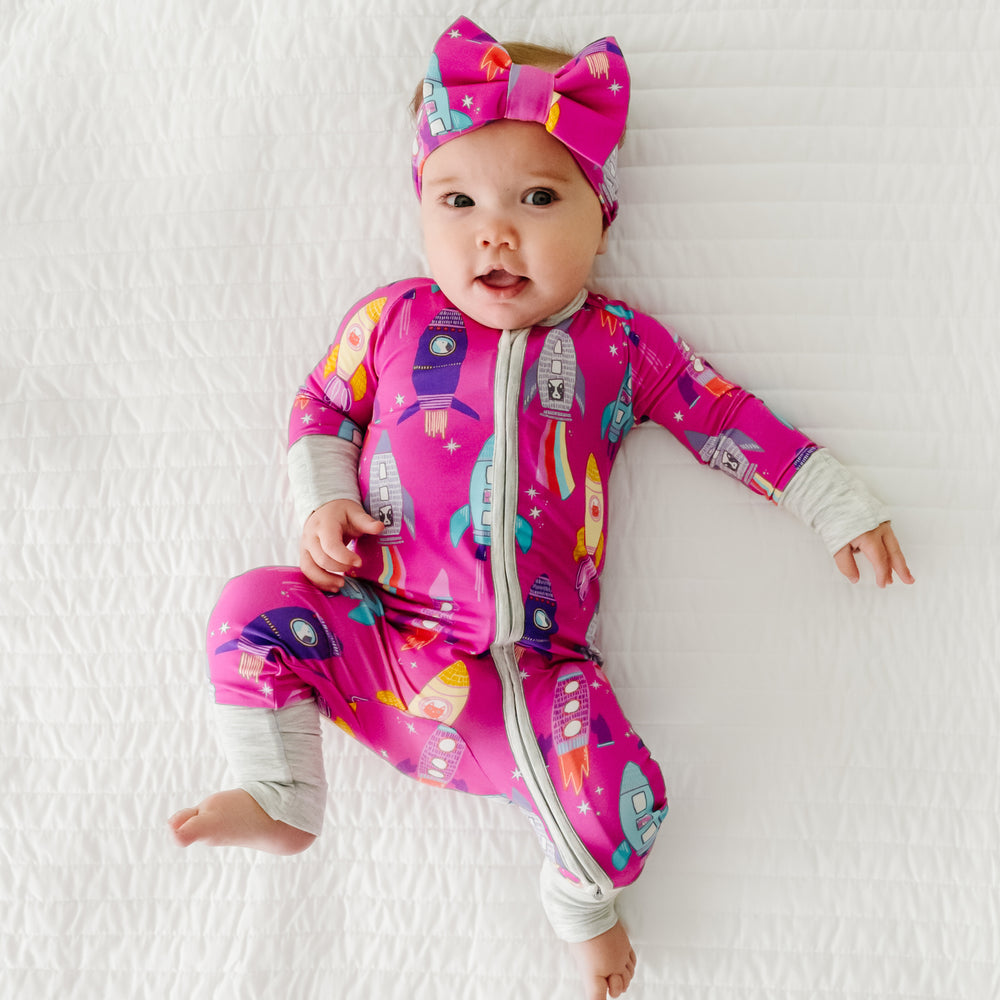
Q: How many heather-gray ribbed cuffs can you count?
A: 4